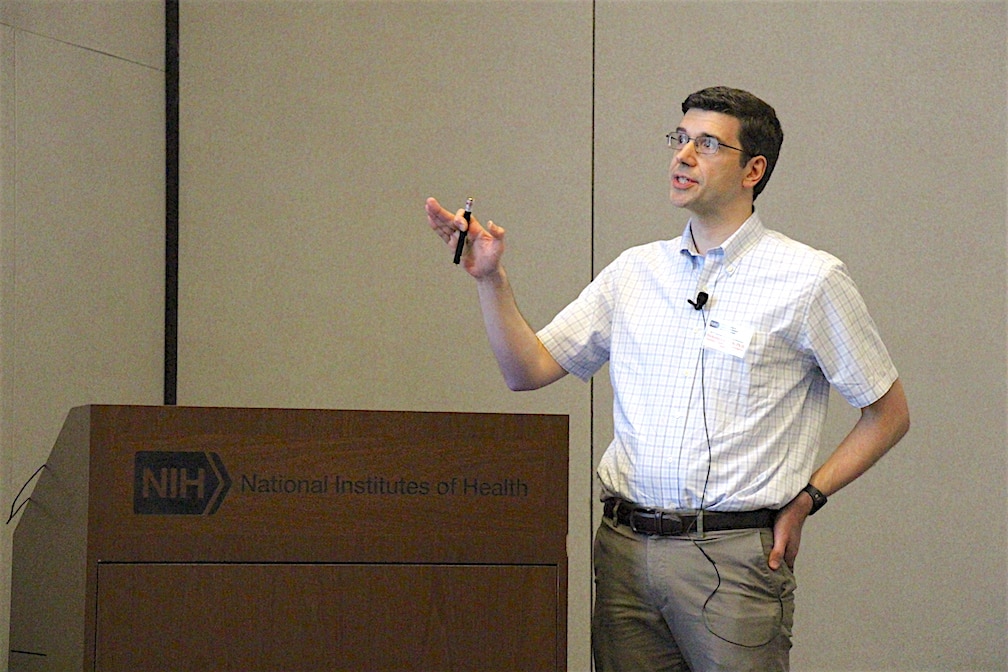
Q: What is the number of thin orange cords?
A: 0